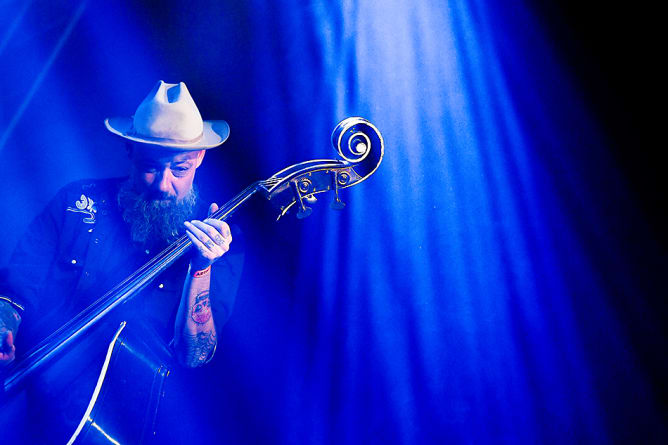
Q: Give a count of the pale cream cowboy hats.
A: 1